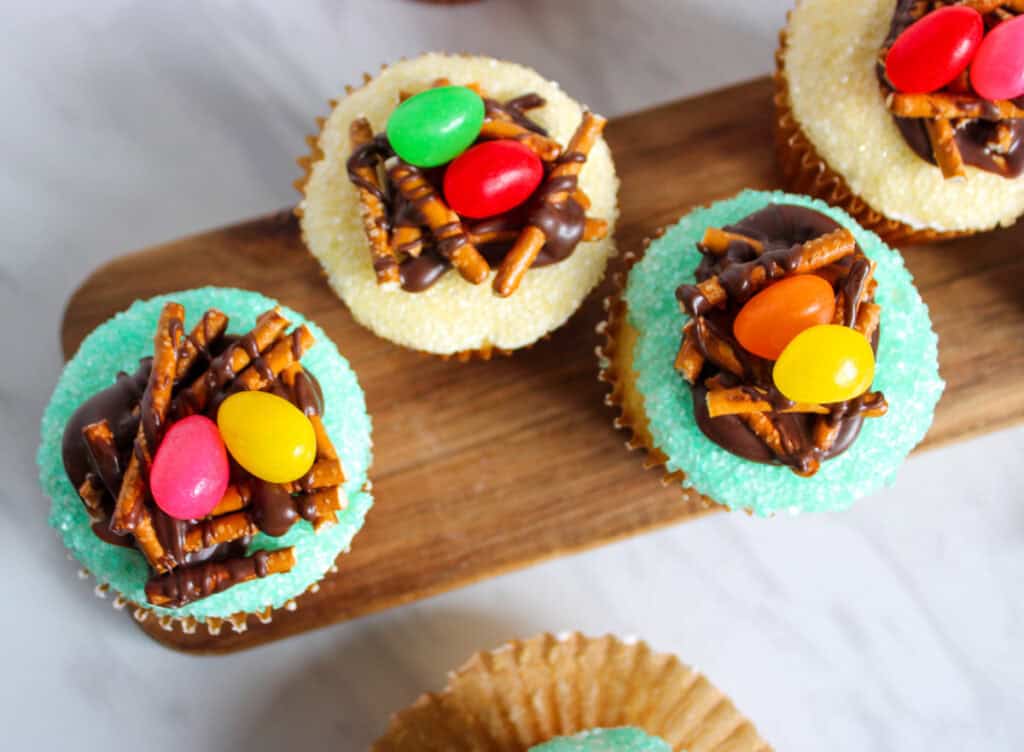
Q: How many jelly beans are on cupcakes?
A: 8